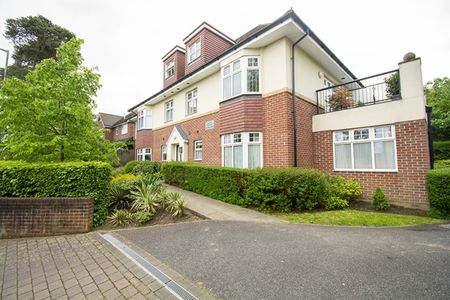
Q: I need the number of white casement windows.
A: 11